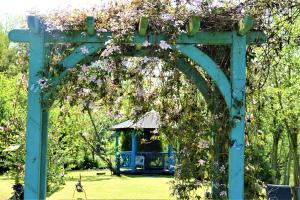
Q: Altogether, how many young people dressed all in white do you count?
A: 0